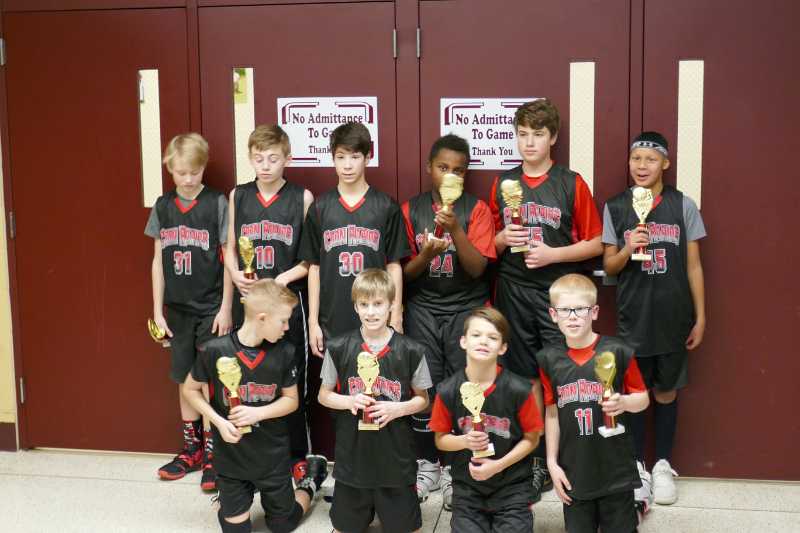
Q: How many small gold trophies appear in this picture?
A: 9